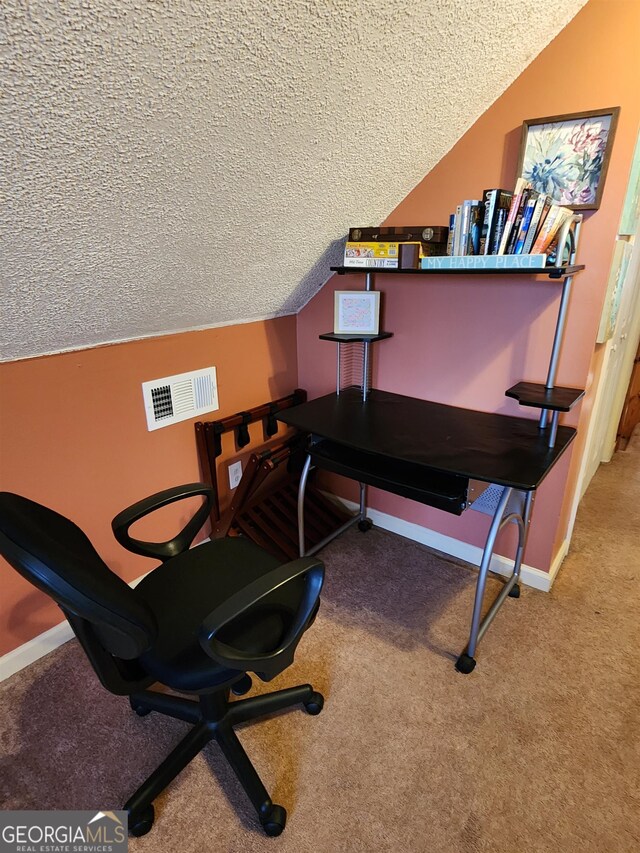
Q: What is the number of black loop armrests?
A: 2